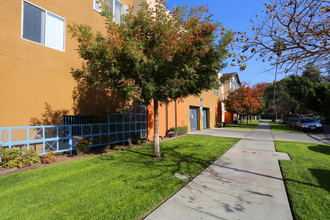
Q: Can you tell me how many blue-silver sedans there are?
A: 1